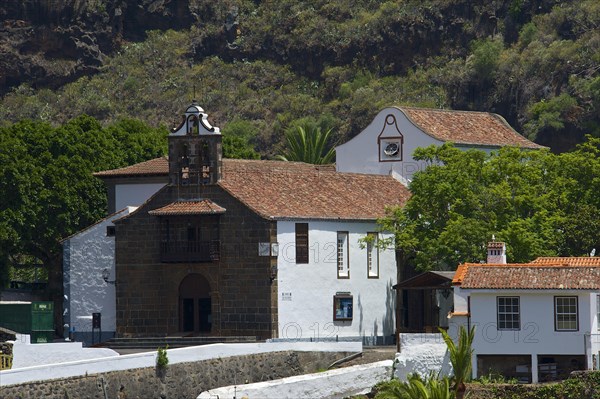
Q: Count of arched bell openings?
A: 3